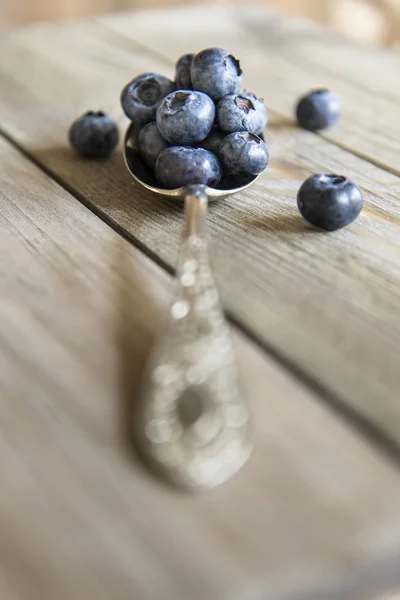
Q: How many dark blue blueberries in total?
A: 12